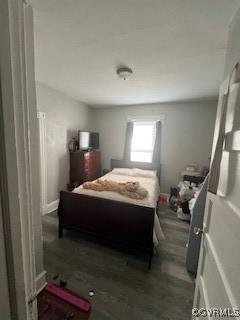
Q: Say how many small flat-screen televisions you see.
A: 1